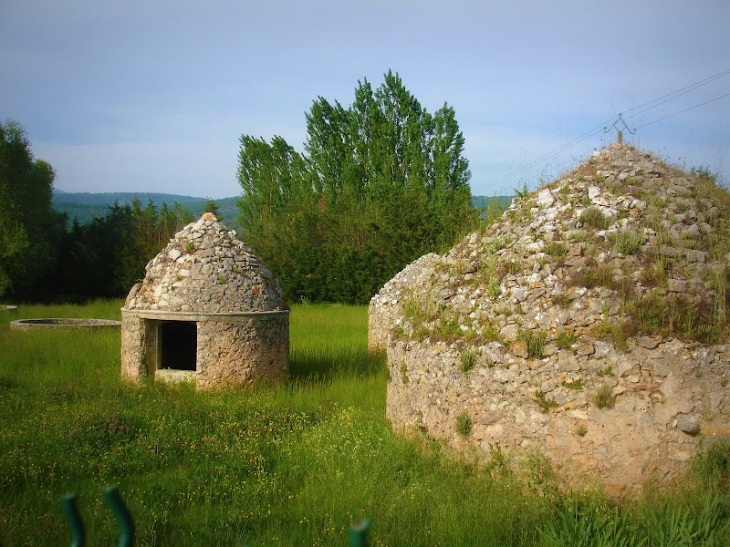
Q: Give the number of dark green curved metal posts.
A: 3